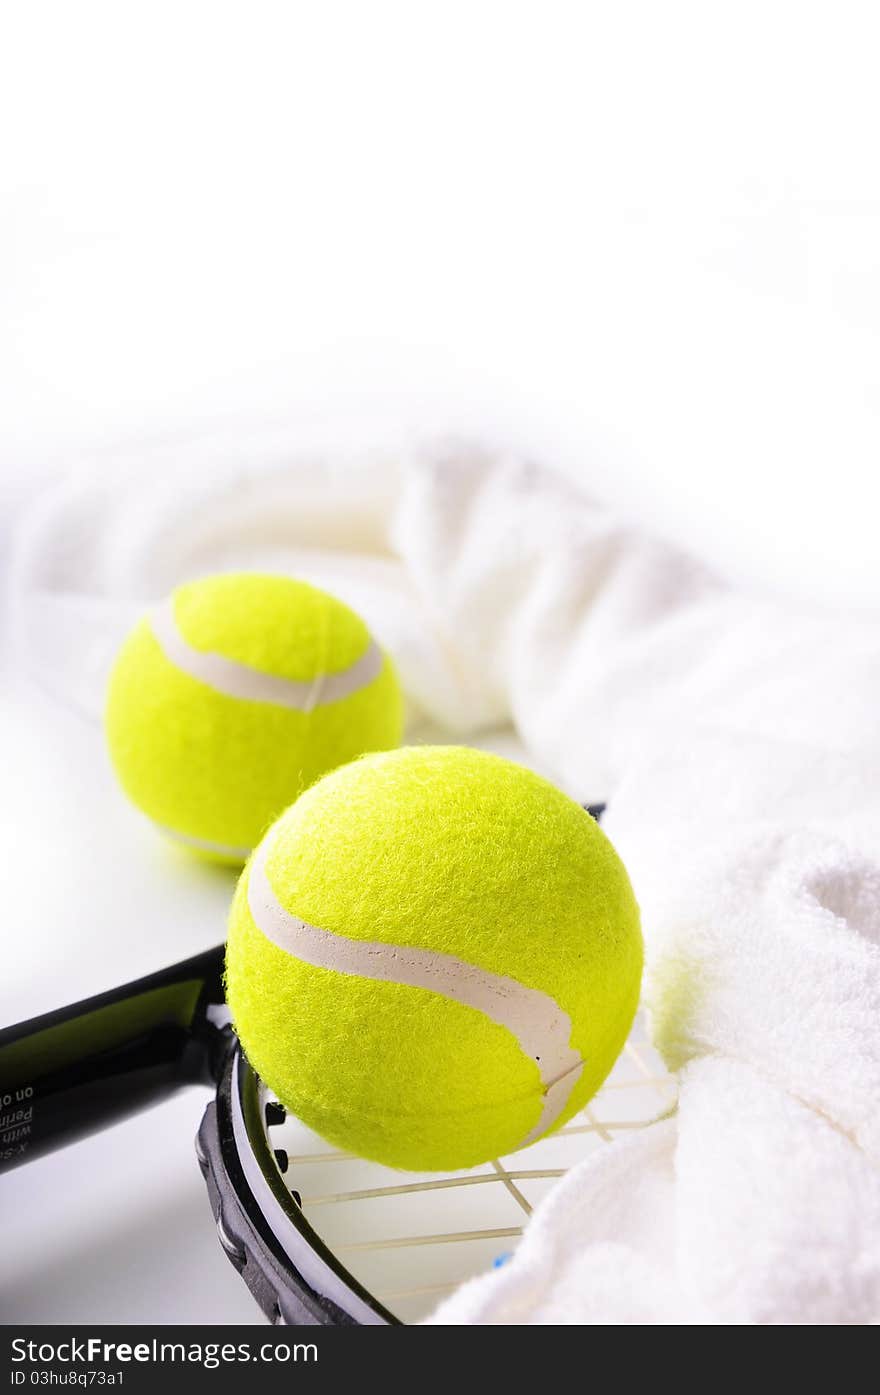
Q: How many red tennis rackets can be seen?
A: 0